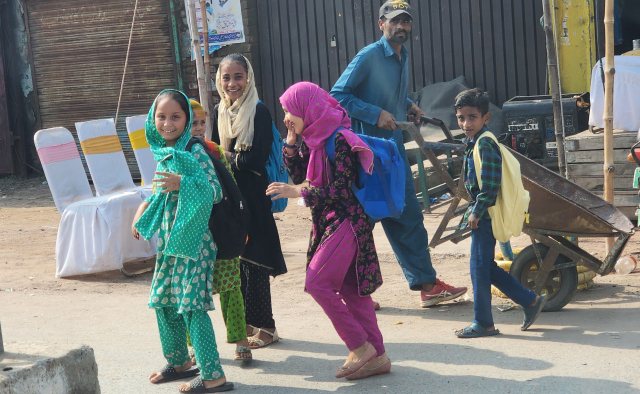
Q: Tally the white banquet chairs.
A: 3